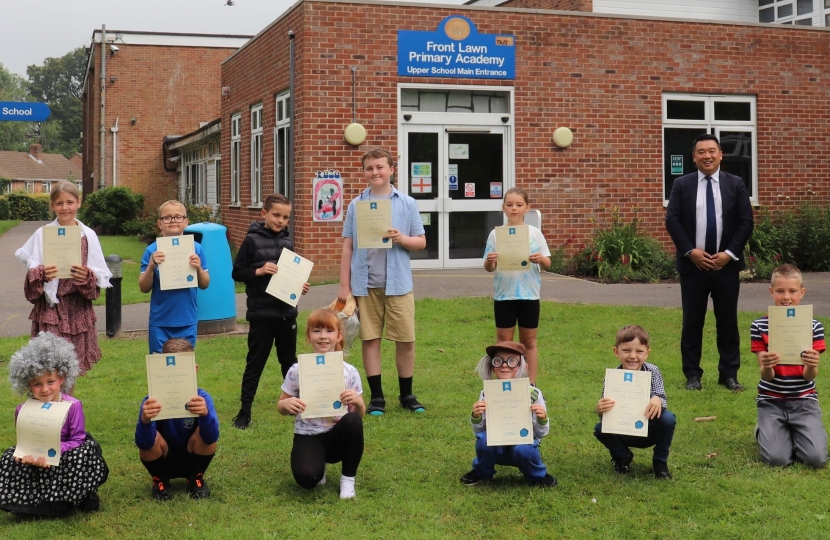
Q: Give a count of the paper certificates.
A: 11